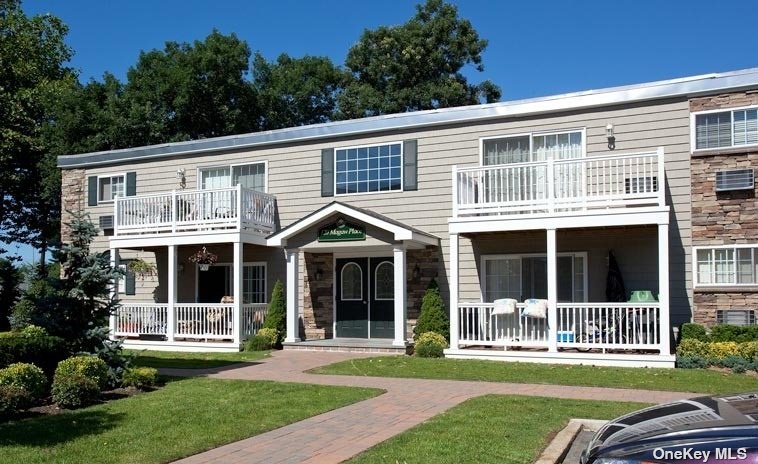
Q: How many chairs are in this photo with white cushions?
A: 2